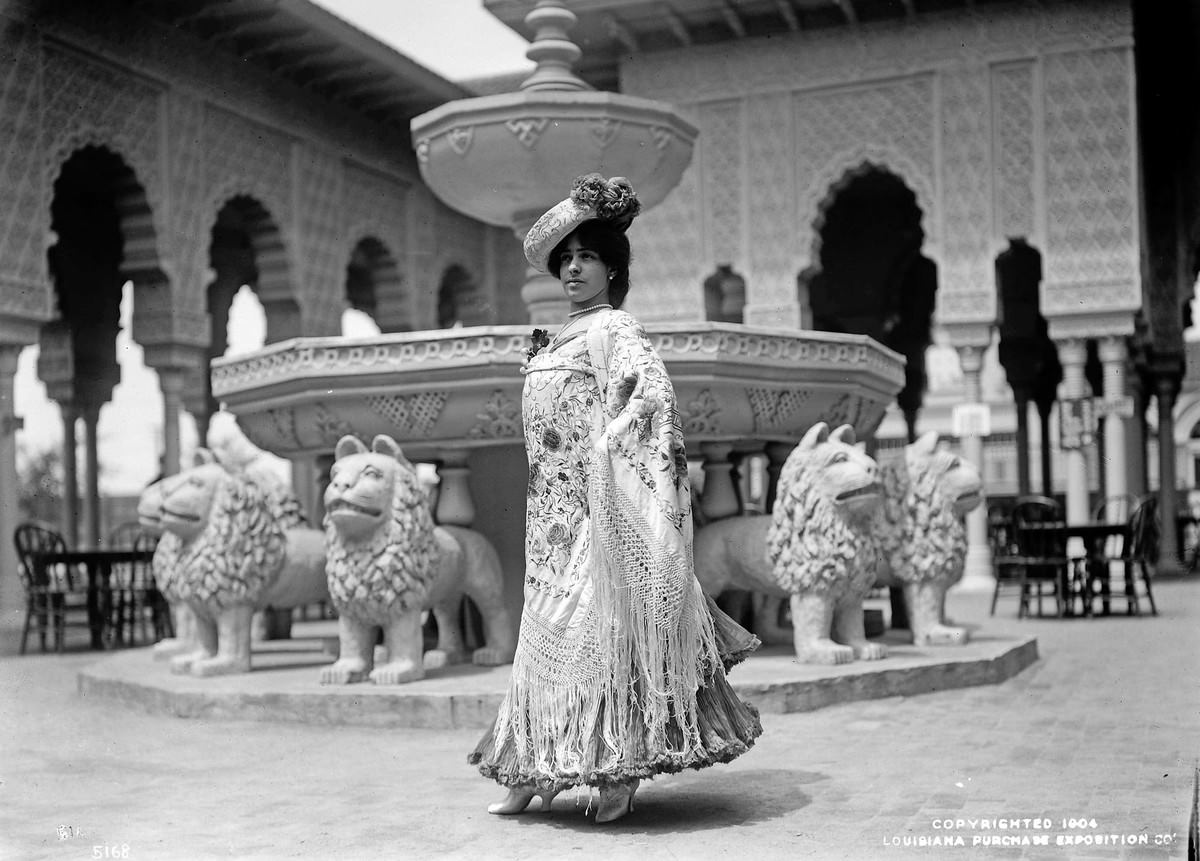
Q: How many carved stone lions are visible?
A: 5